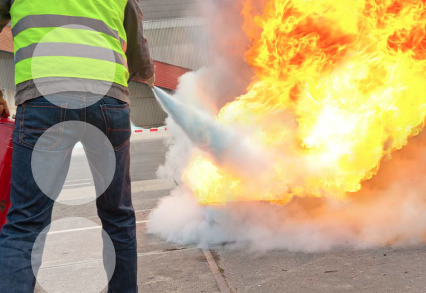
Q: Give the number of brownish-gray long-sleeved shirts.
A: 1